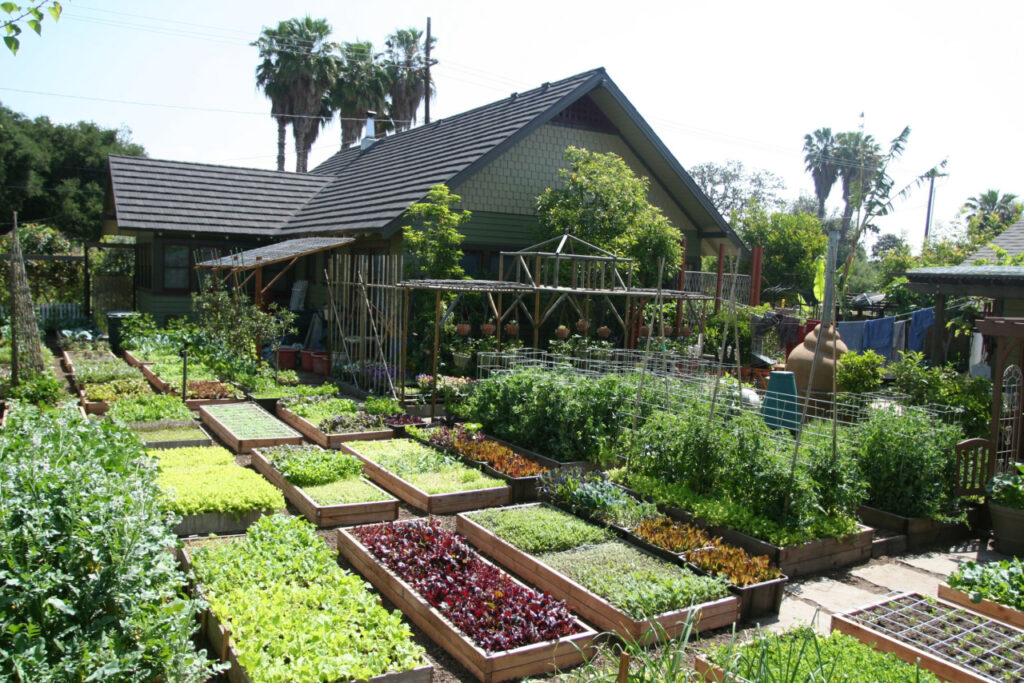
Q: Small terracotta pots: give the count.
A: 9